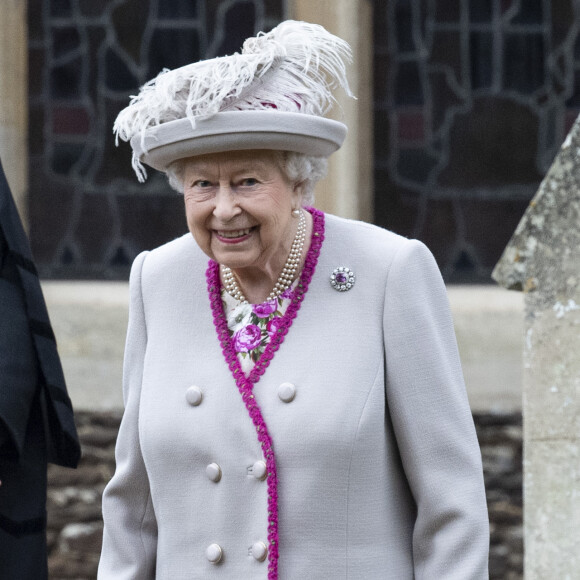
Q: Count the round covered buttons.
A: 6